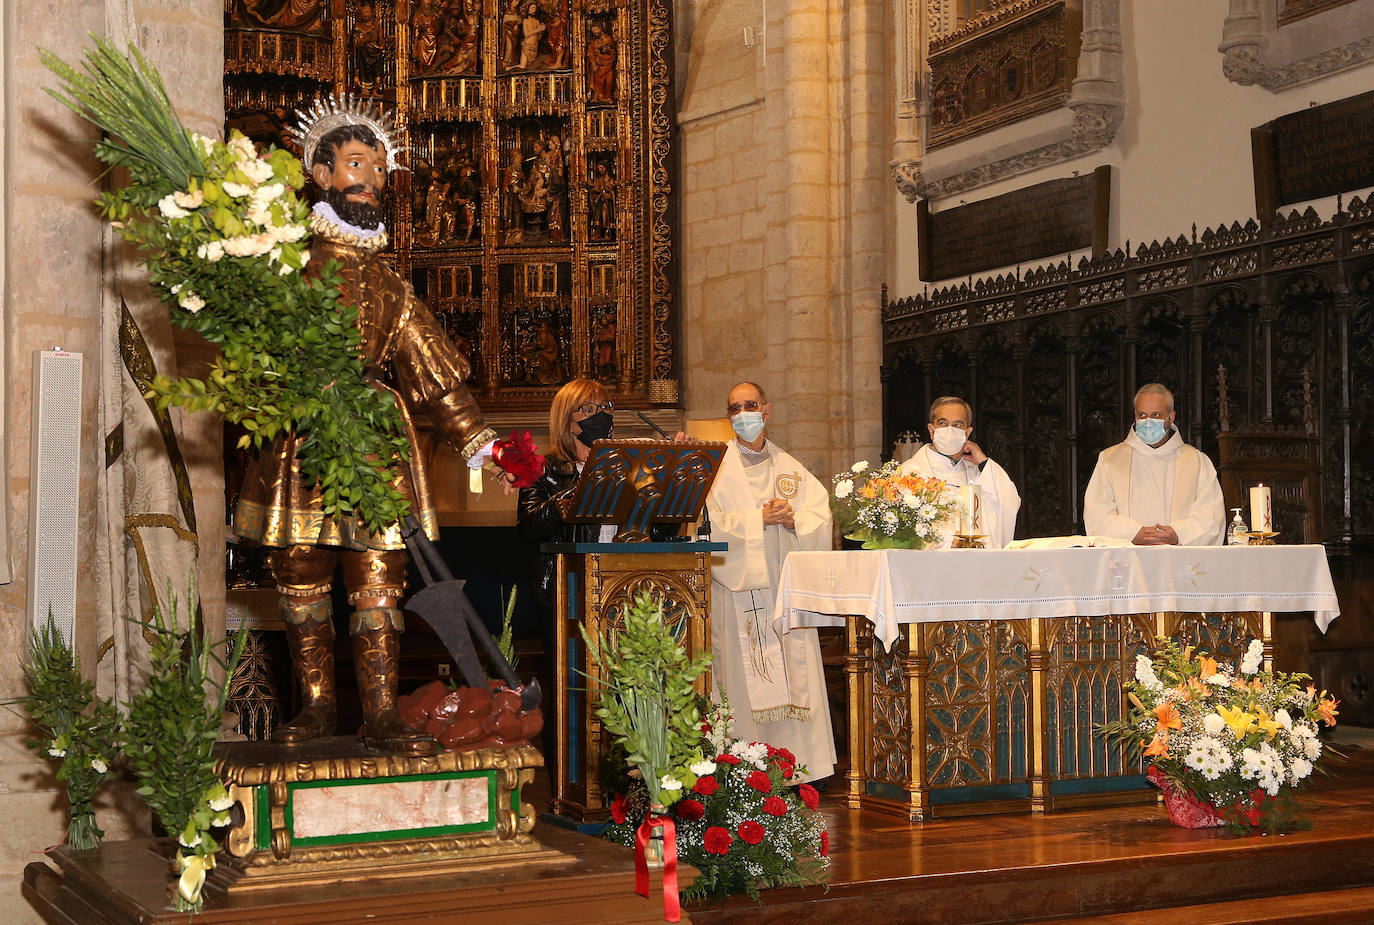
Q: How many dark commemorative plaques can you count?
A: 2